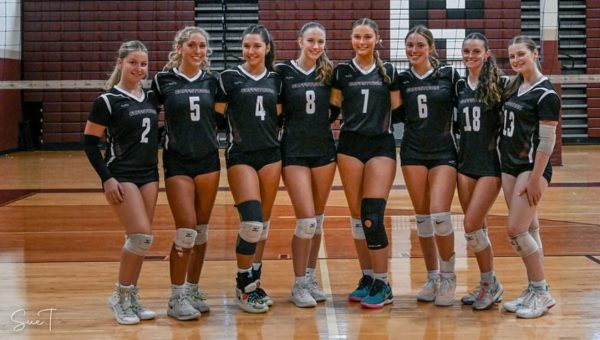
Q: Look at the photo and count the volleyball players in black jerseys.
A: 8